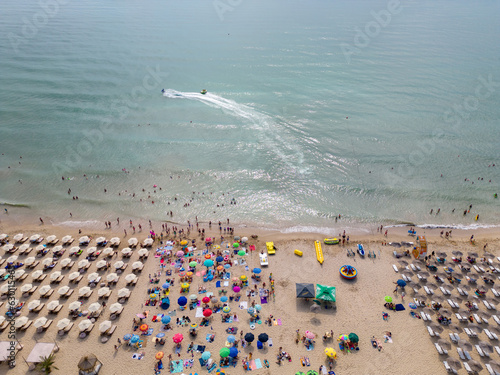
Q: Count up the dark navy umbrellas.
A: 2